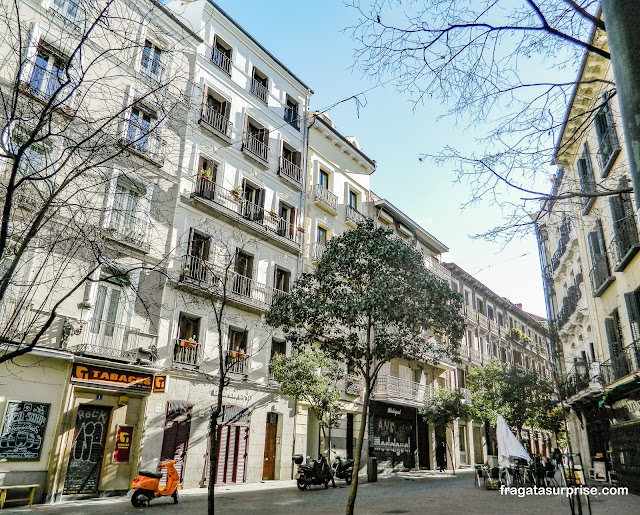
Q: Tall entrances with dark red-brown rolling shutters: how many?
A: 2